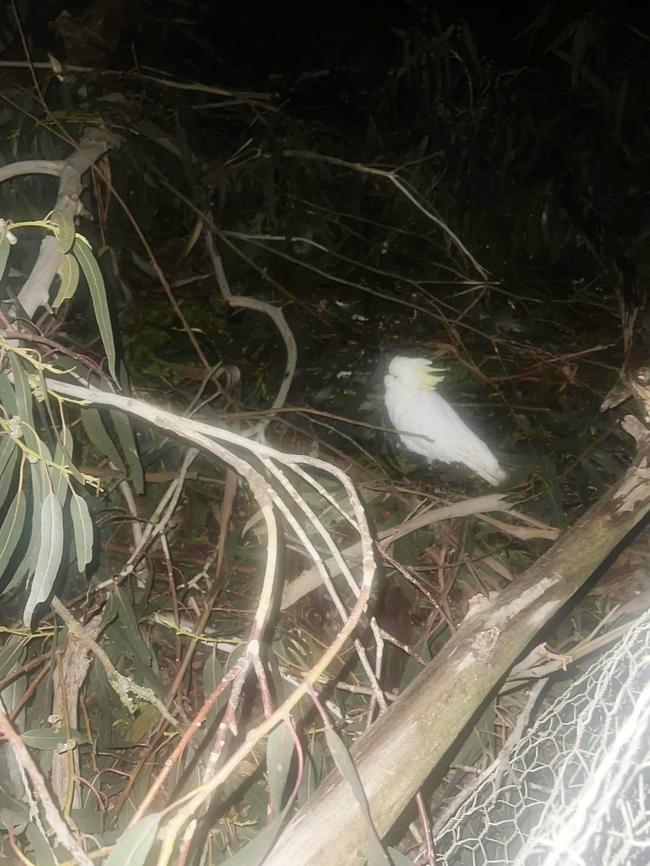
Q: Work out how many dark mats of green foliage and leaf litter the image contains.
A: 1